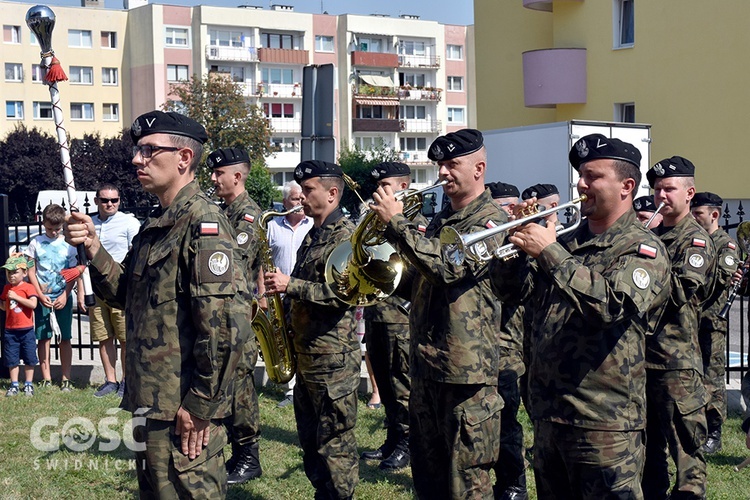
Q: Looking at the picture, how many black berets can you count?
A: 11